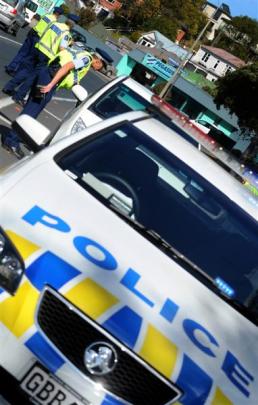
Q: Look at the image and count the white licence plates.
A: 1